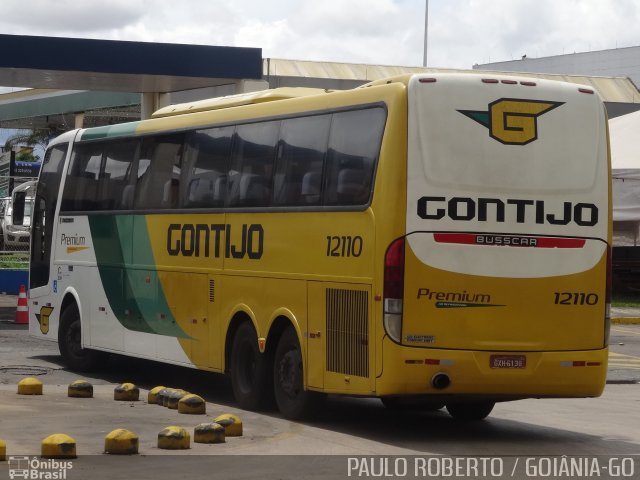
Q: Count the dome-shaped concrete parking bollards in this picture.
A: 14